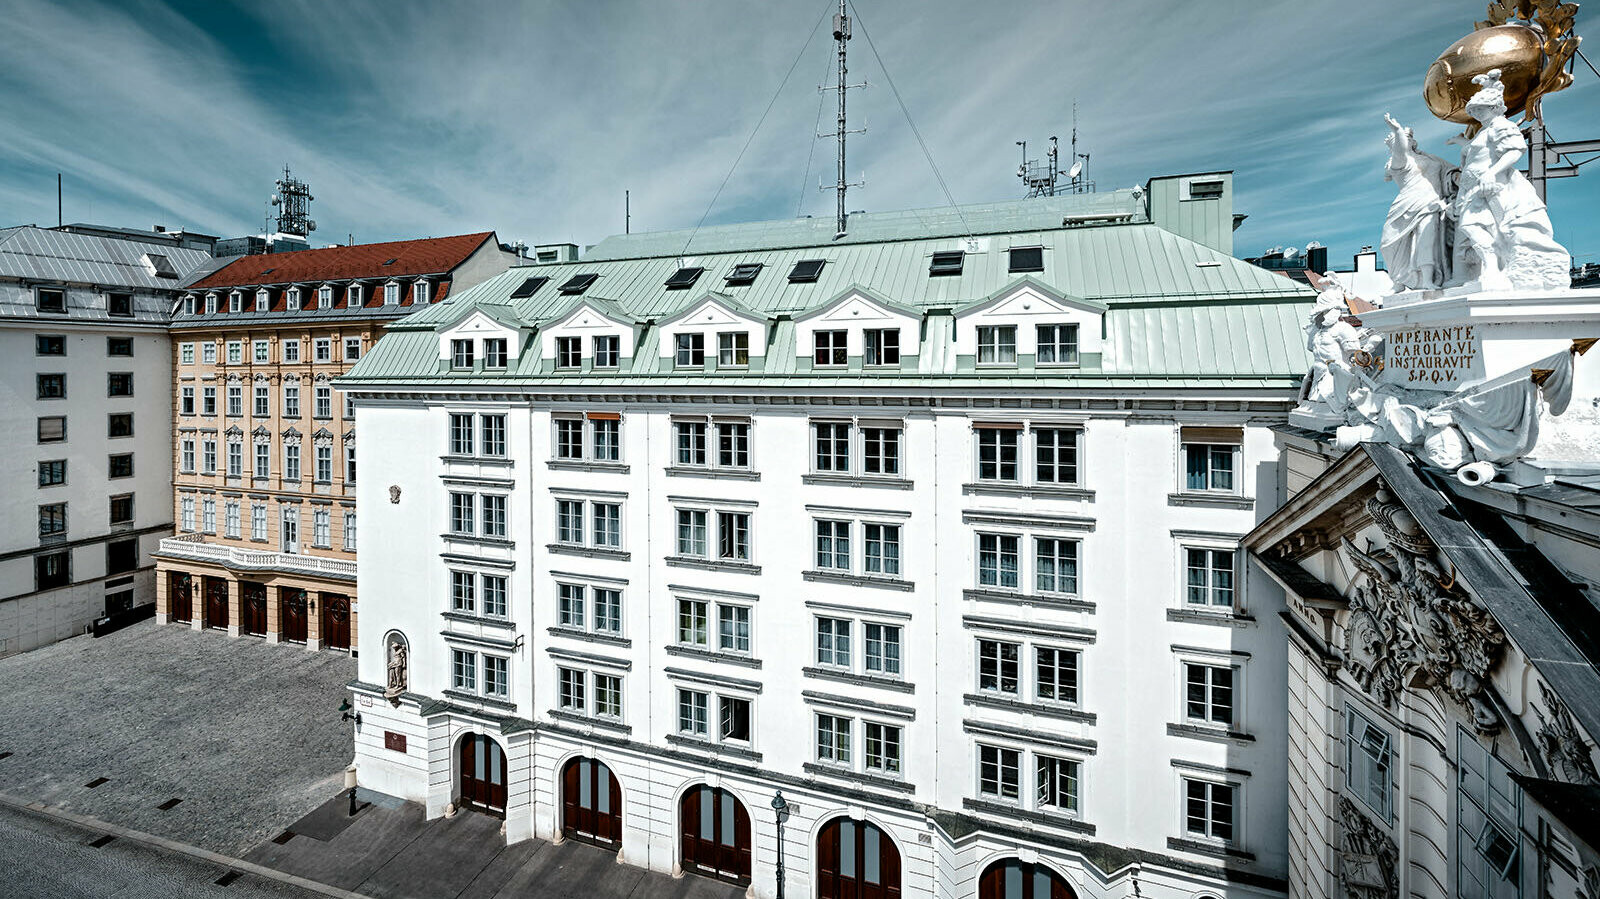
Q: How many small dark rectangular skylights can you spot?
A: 7